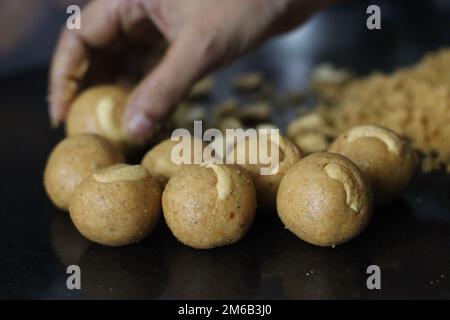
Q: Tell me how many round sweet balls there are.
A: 8